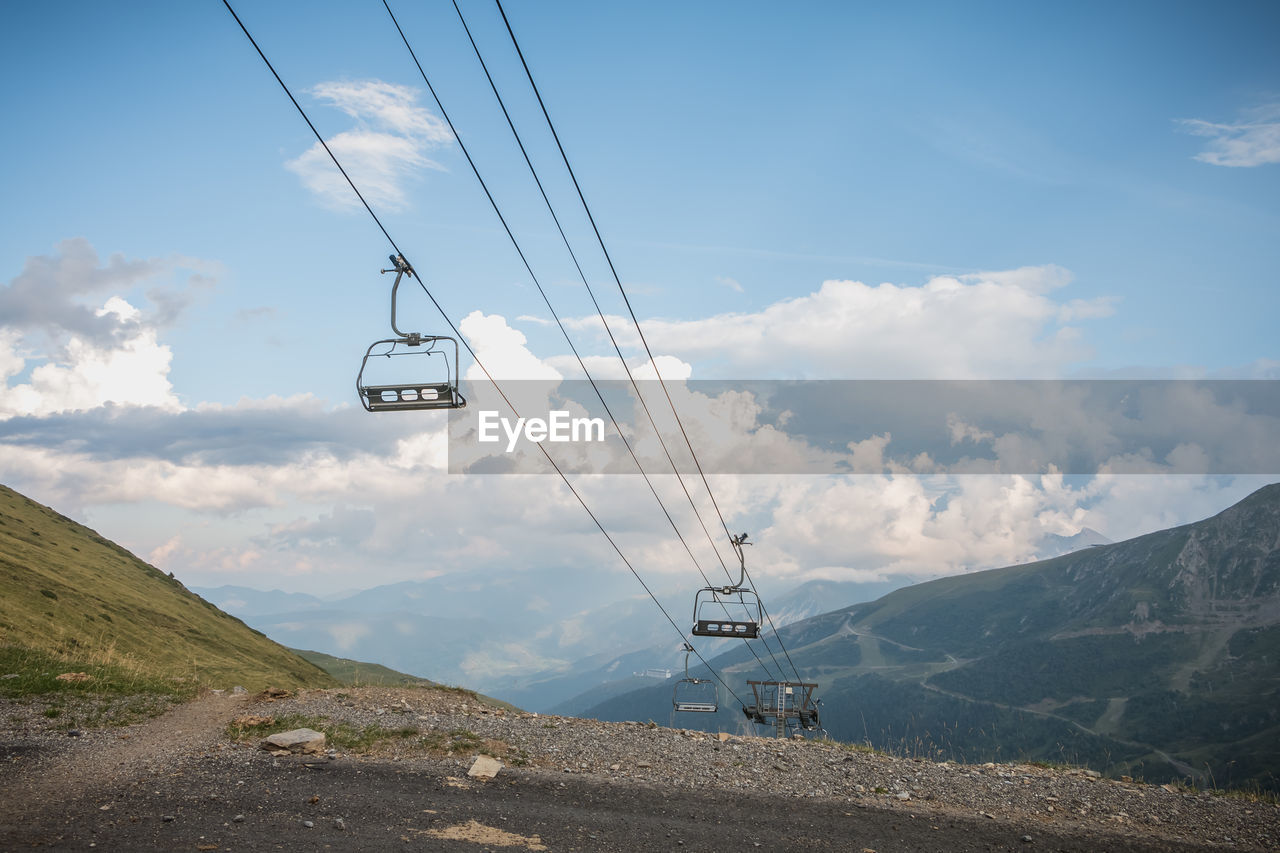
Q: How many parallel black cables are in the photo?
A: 4